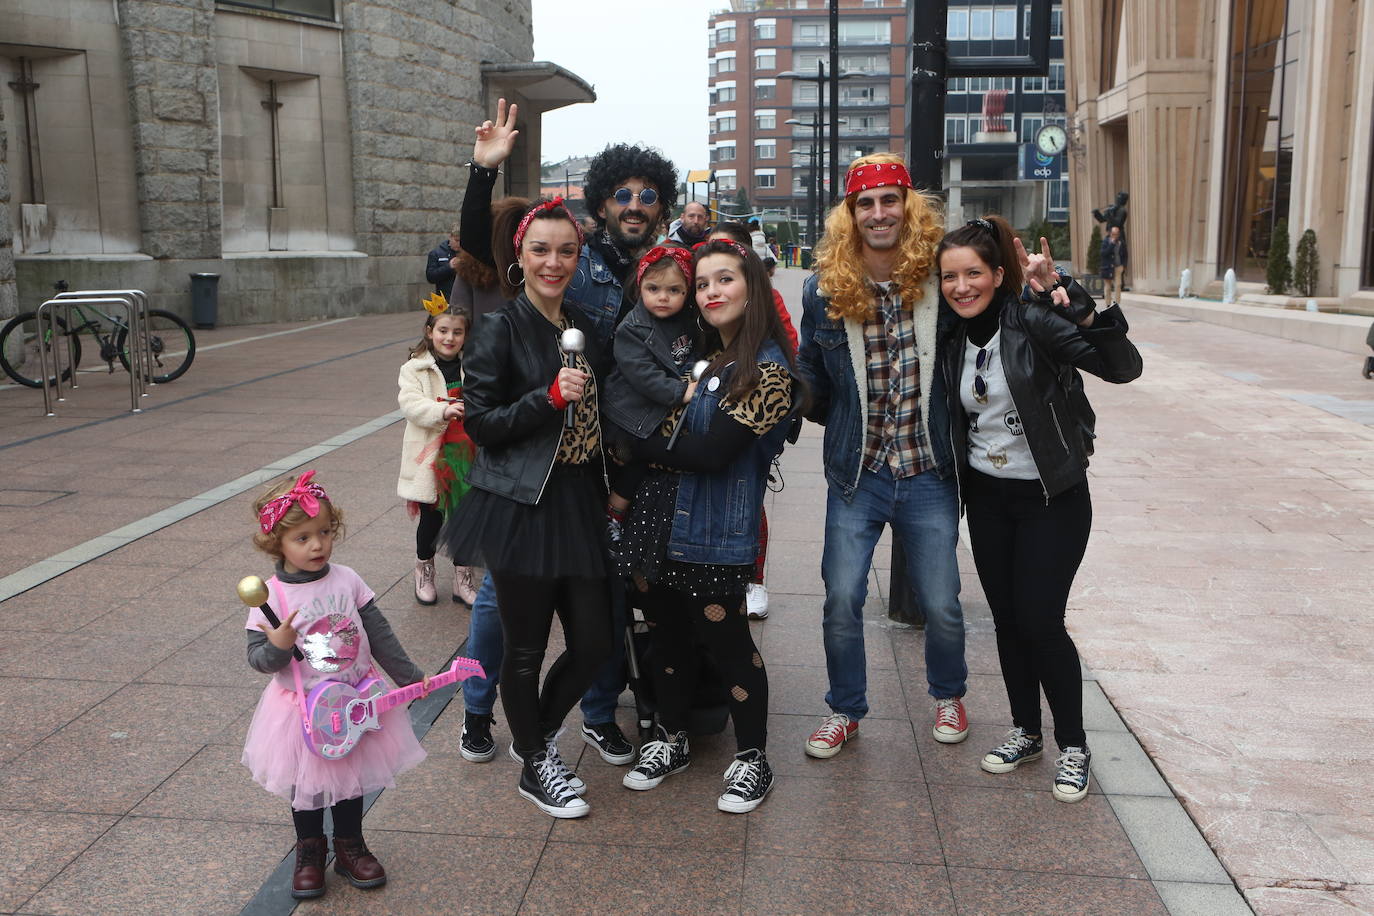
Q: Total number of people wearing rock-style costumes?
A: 7